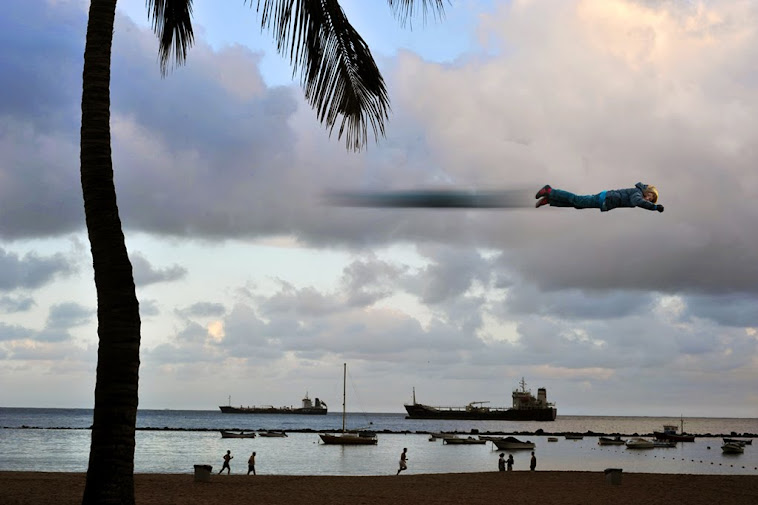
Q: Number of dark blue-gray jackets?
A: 1